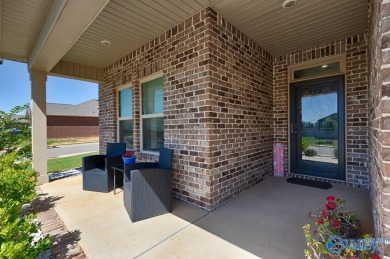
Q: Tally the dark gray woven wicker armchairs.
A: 2